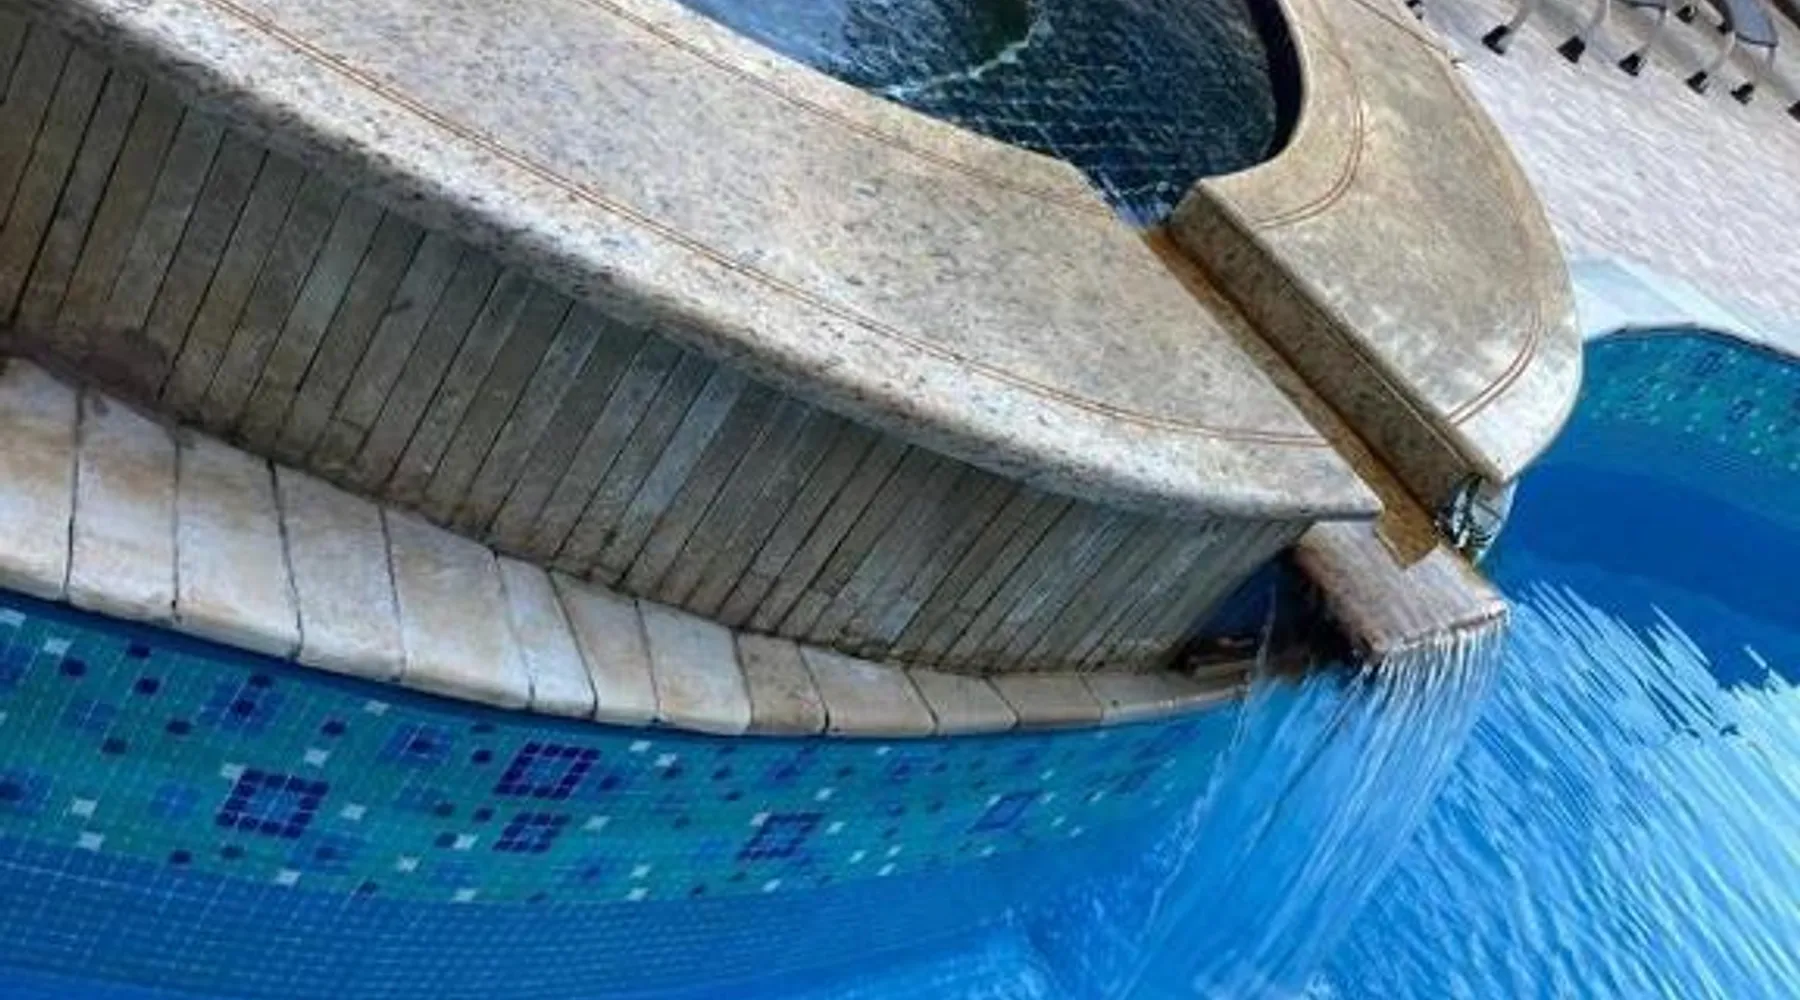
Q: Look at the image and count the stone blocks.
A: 13